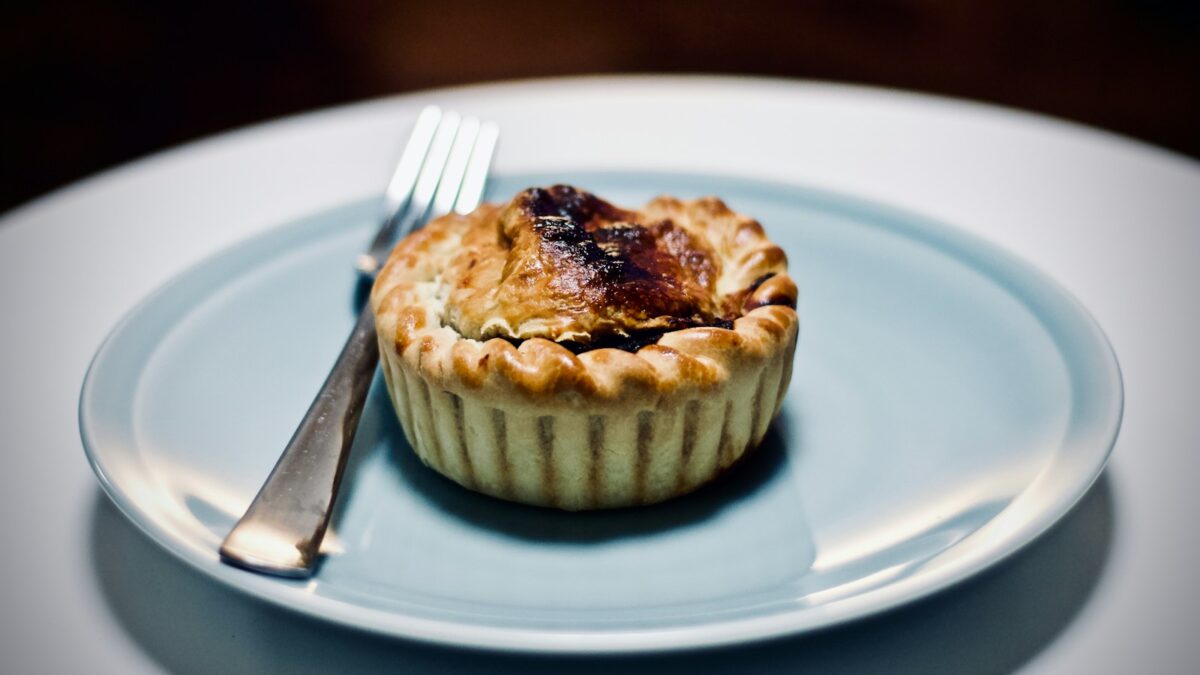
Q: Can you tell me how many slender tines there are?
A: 4